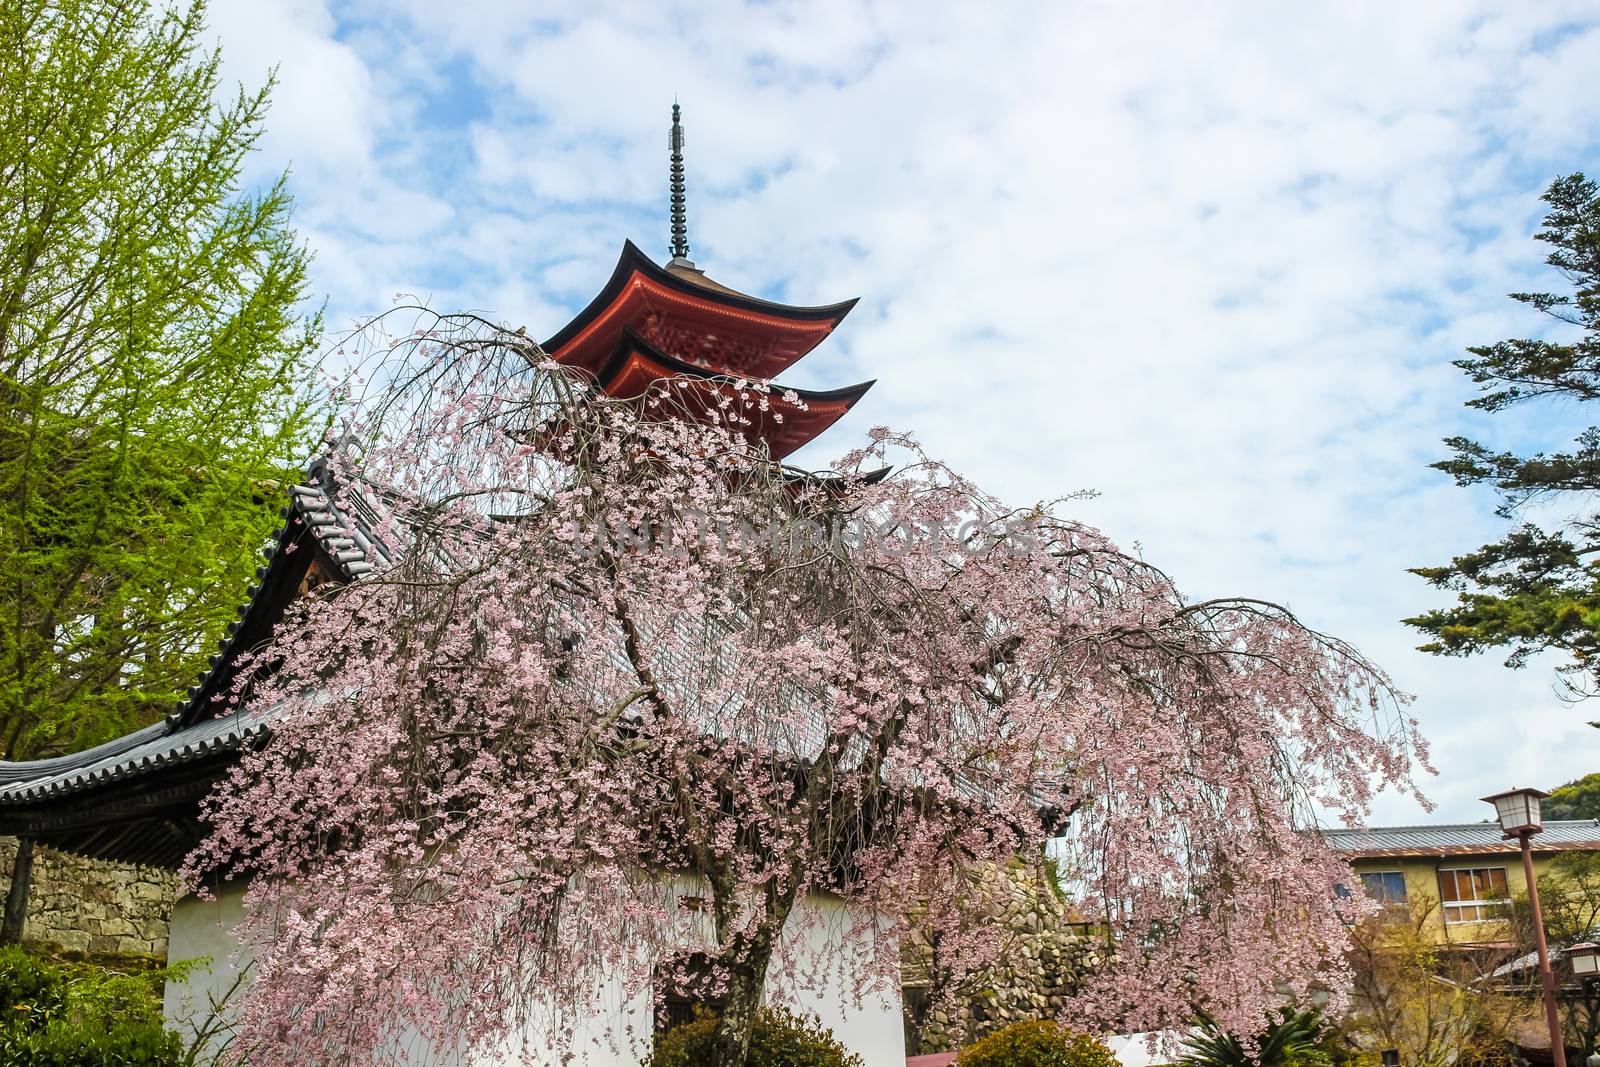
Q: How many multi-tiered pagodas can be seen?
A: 1